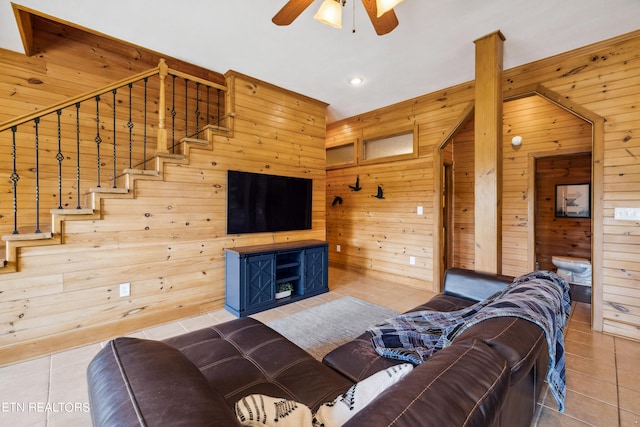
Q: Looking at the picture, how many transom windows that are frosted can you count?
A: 2